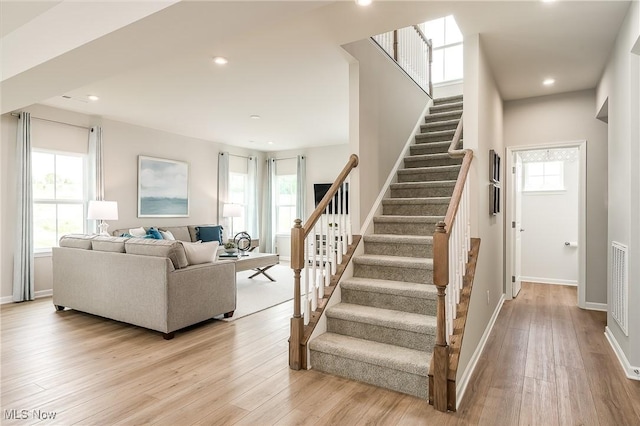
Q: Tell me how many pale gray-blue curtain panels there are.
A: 6